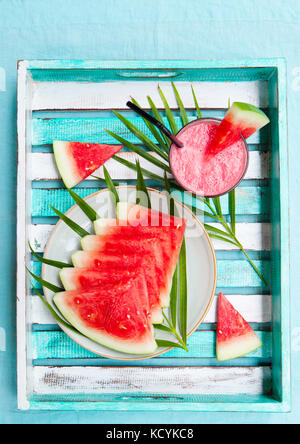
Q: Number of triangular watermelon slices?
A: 9